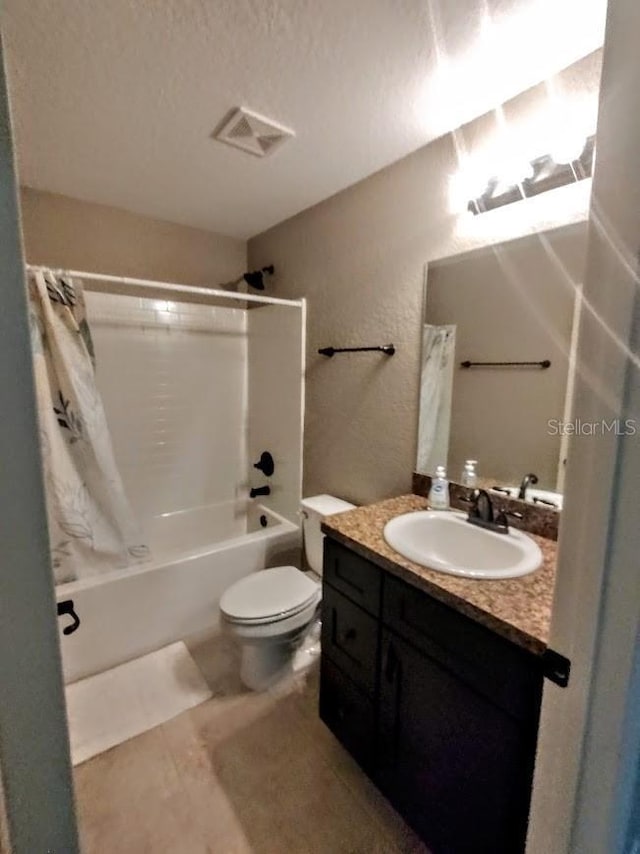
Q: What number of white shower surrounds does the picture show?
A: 1